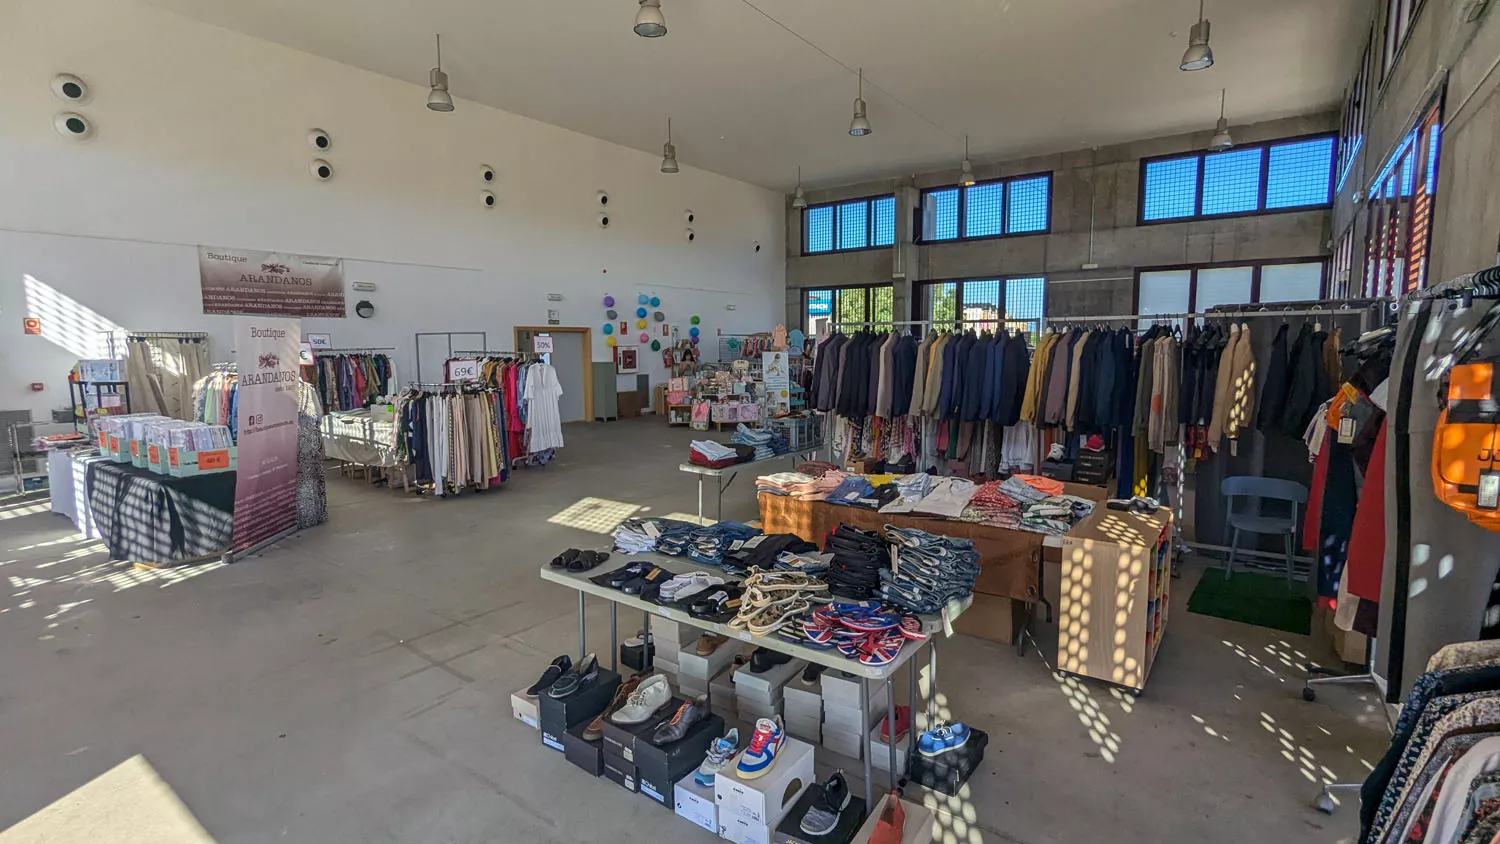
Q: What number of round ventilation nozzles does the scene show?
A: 11